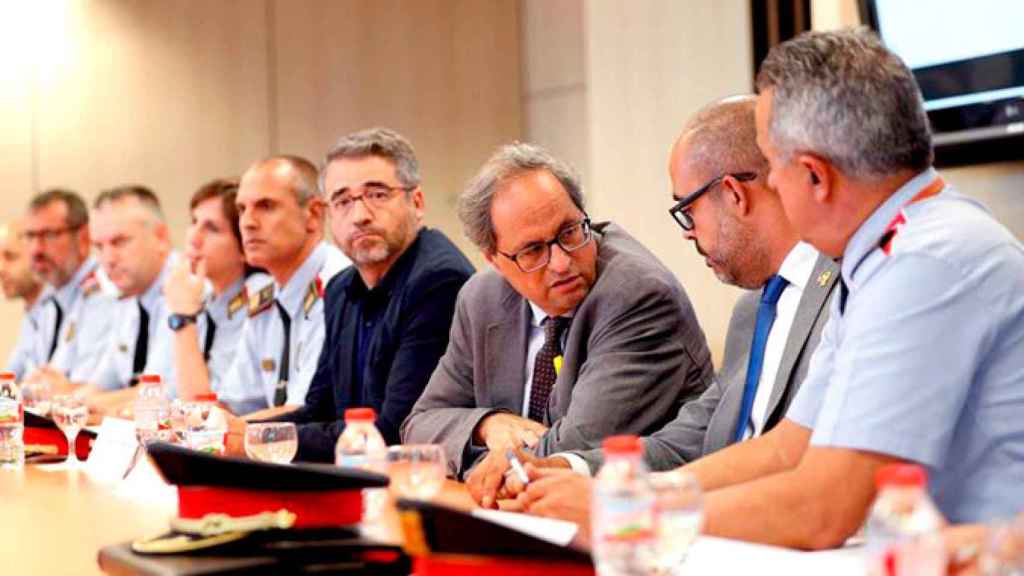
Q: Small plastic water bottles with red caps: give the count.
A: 6